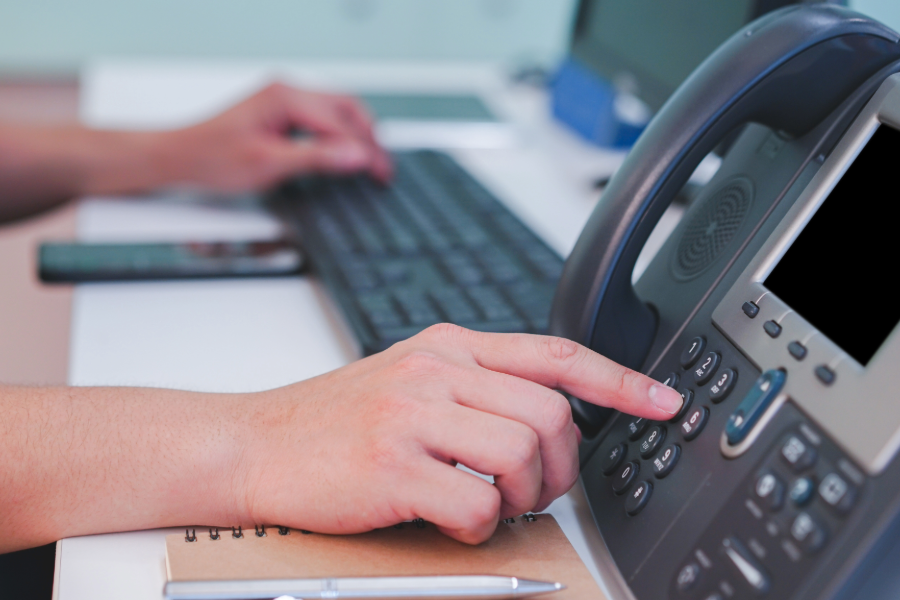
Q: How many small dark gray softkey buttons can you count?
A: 4